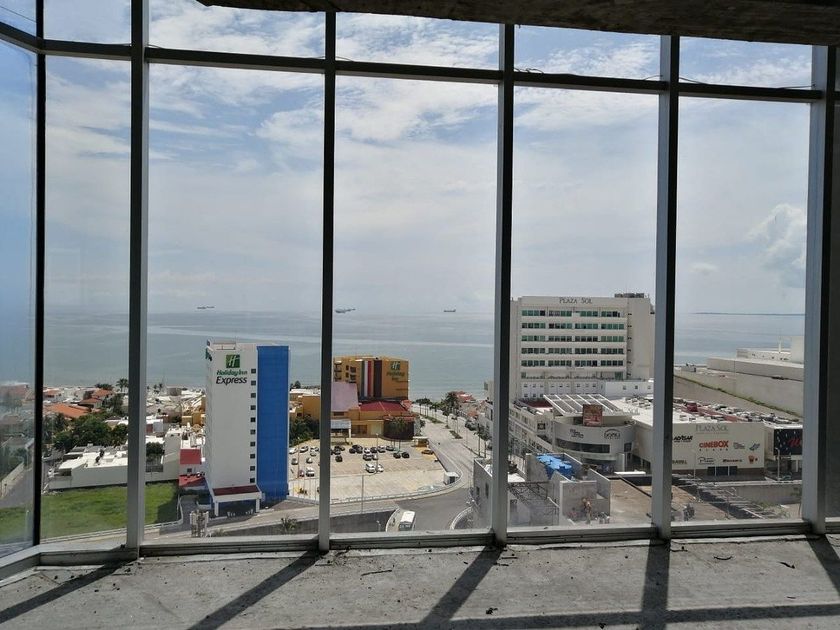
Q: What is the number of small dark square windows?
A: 10